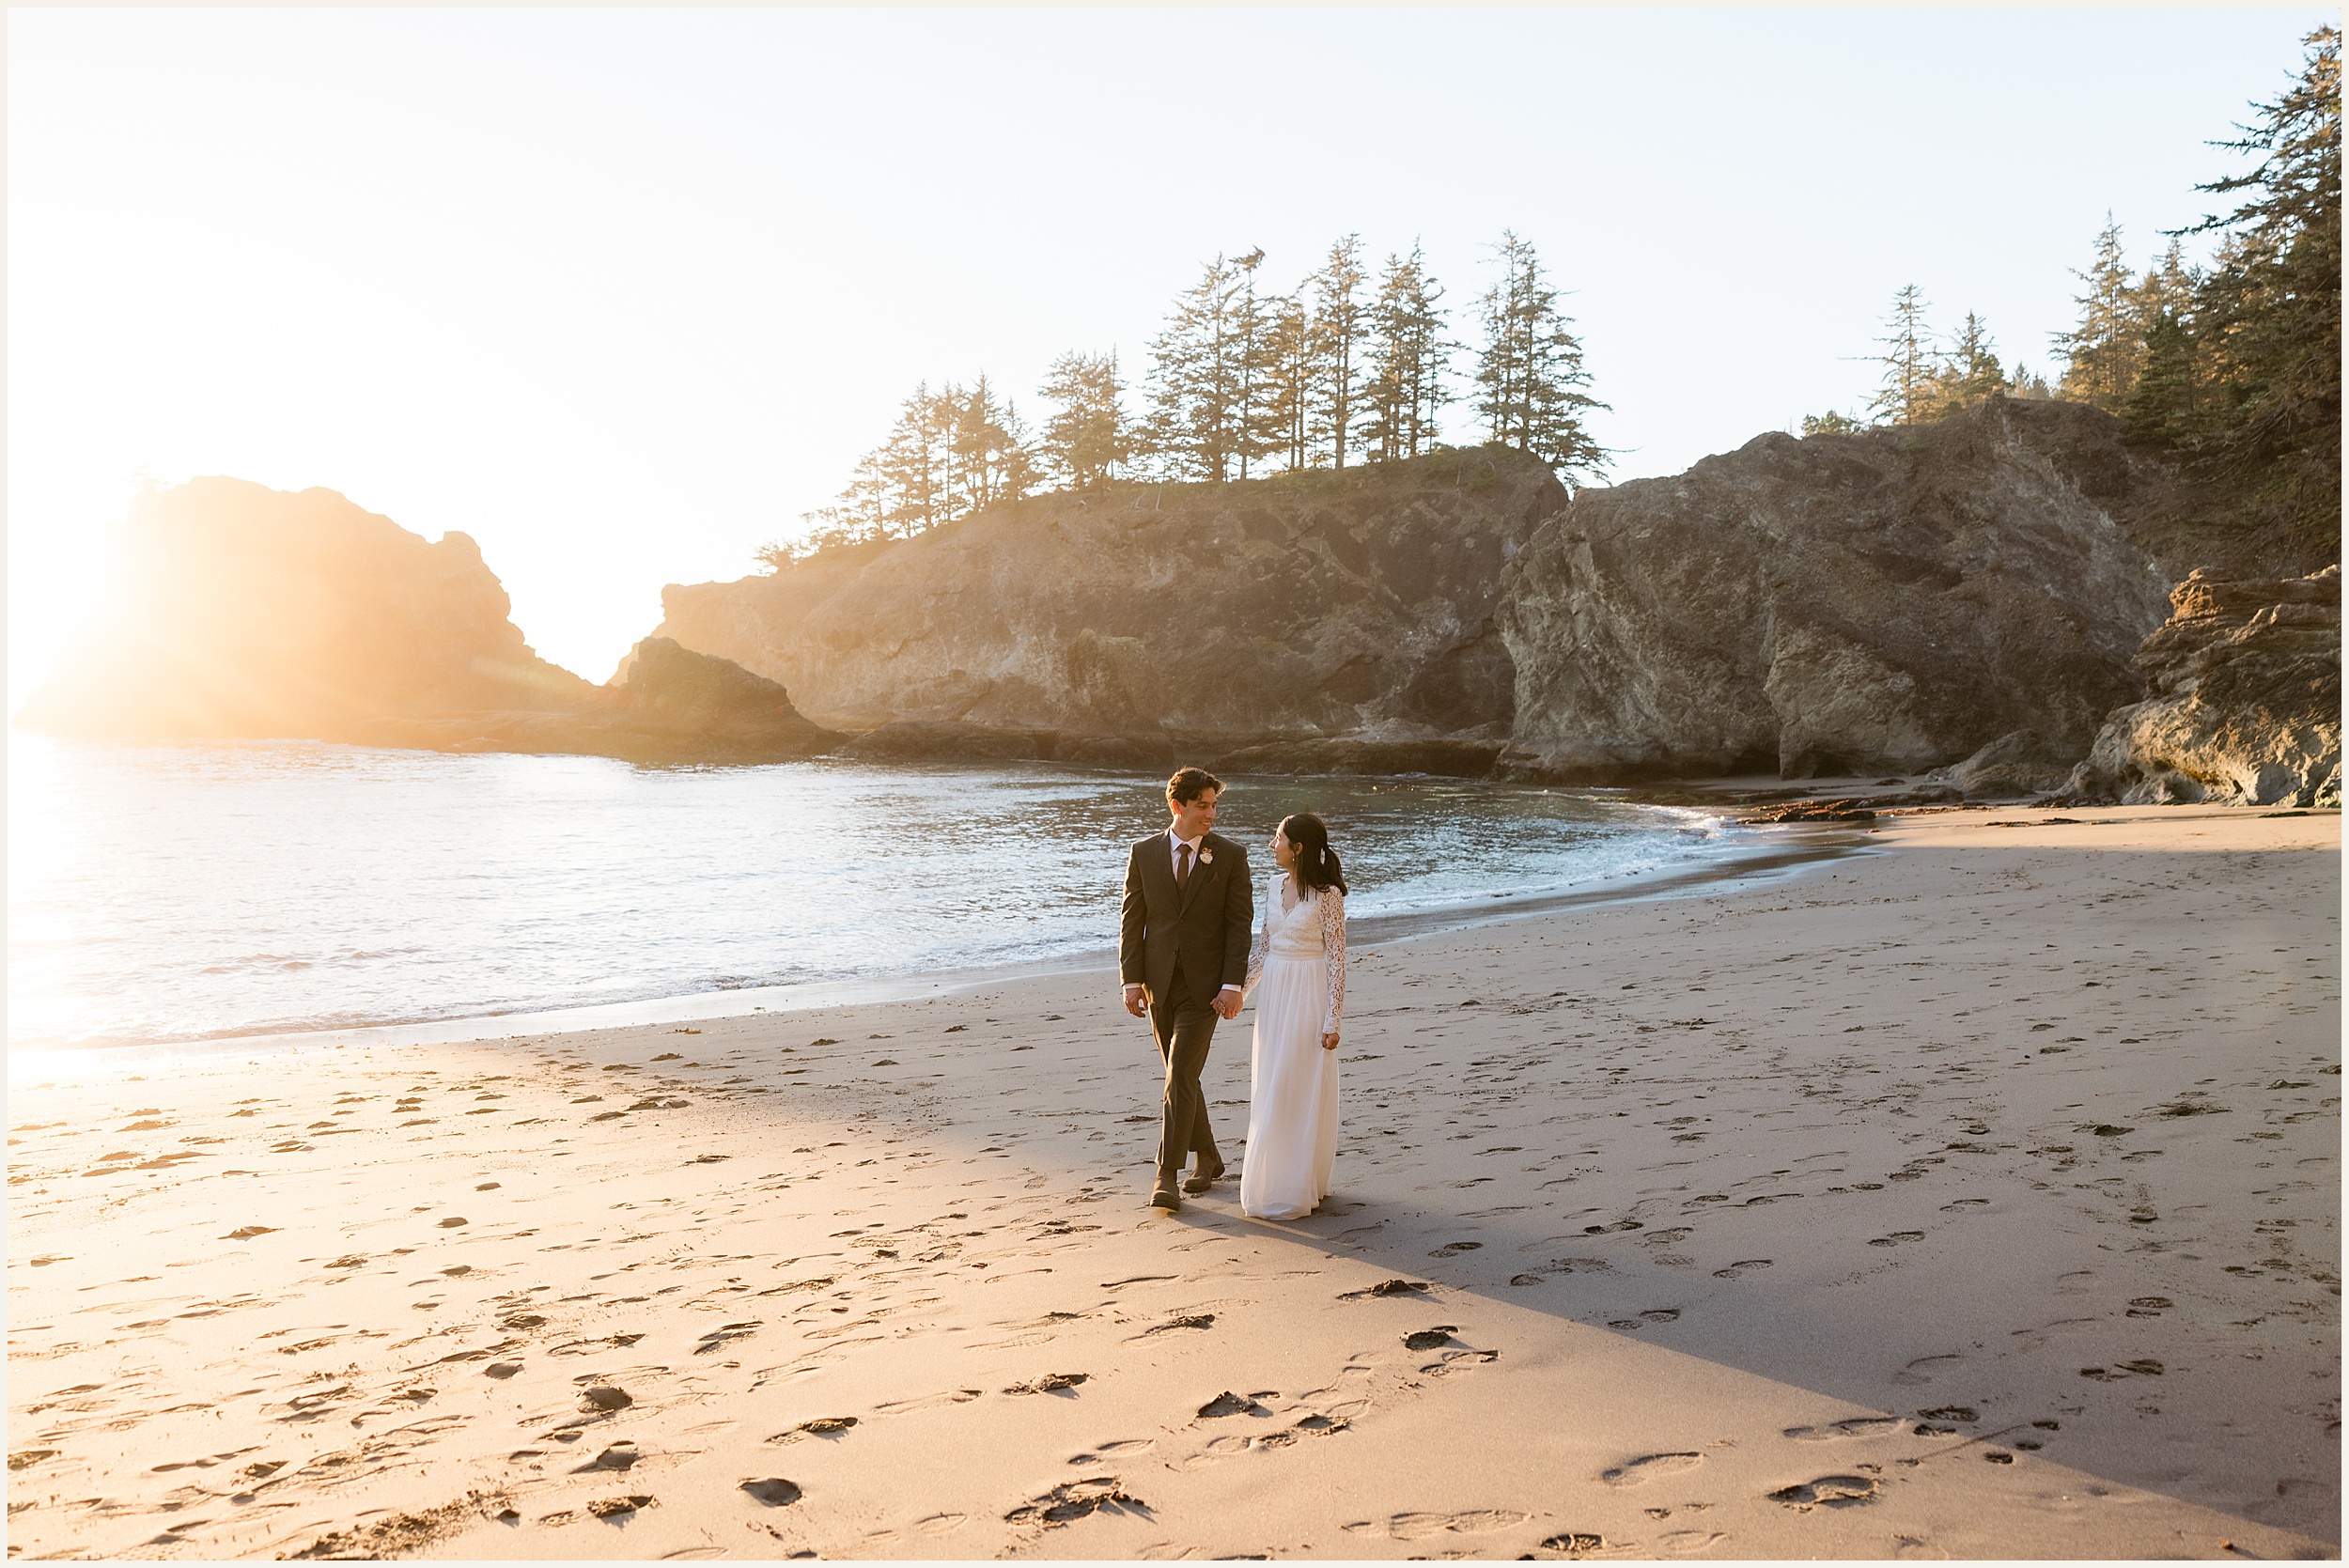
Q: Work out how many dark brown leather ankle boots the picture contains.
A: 2